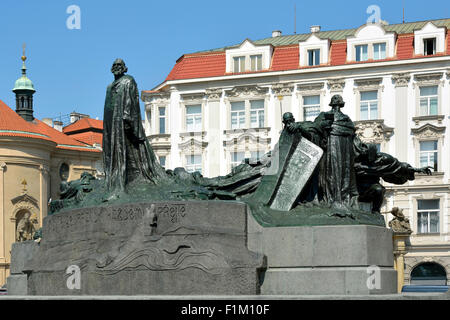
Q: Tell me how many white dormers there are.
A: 4